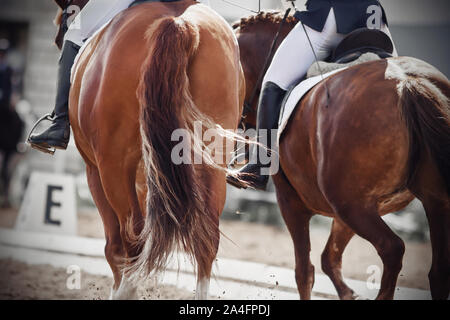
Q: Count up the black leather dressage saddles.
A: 1